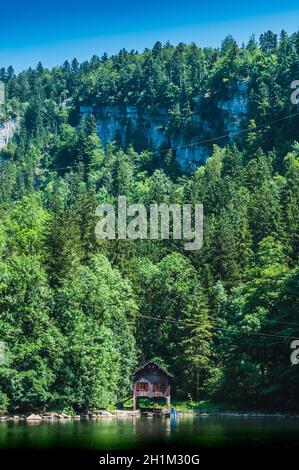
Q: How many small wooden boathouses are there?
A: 1